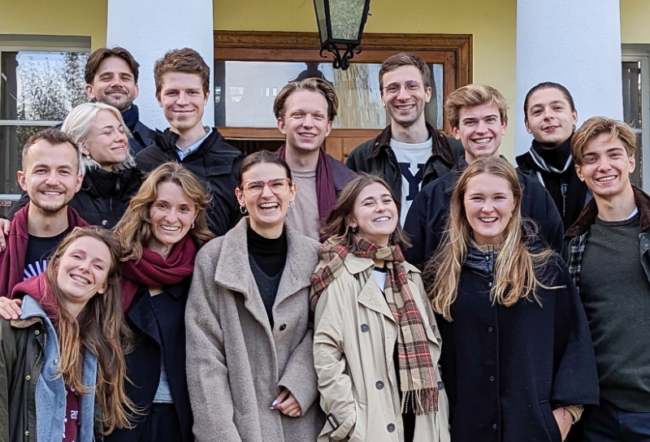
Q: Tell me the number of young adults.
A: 14